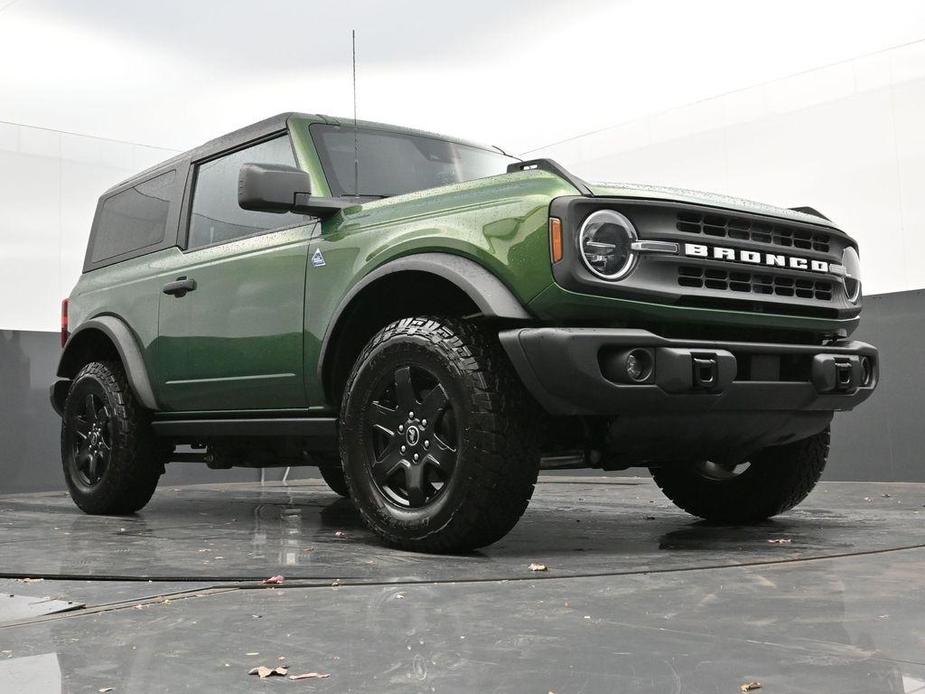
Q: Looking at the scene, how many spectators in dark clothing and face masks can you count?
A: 0